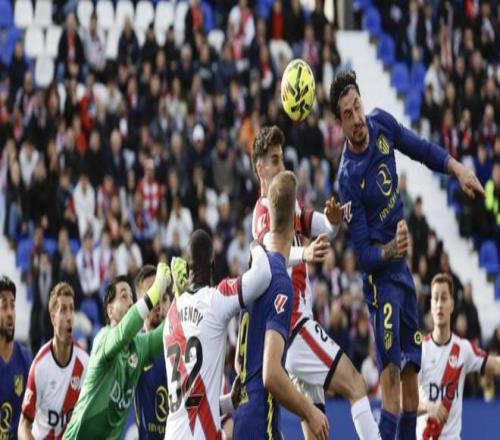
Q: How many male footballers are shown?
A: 9